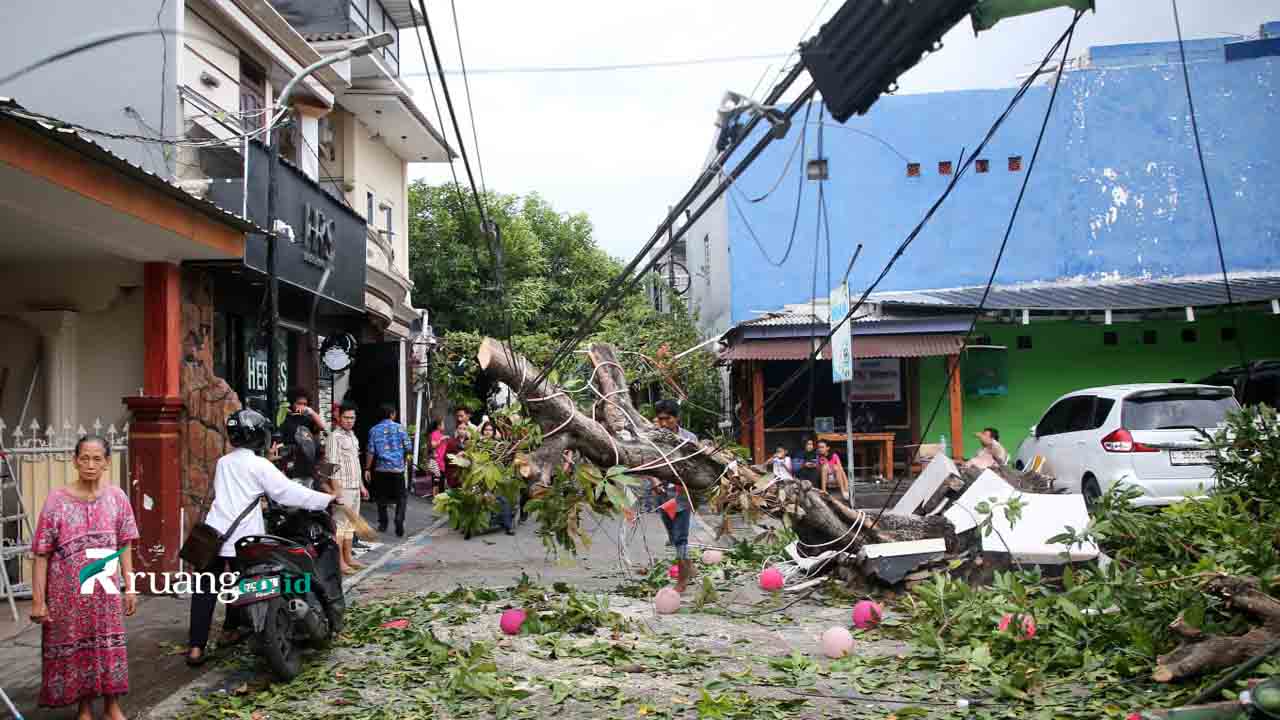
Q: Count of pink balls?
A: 8